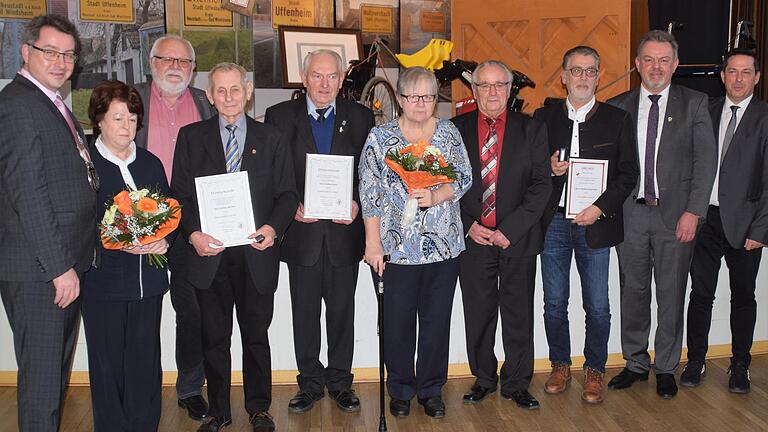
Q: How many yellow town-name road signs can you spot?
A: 6